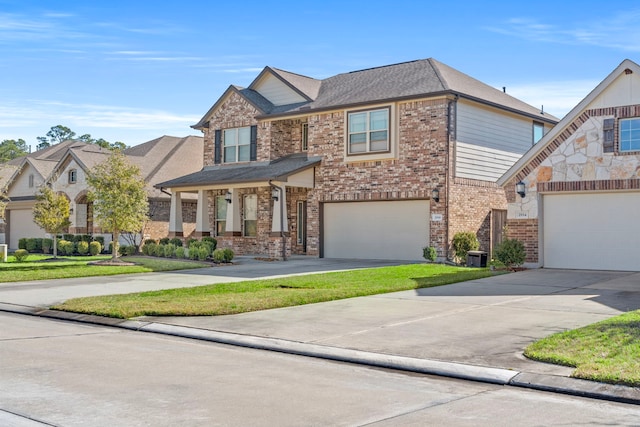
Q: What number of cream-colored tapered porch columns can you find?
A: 4